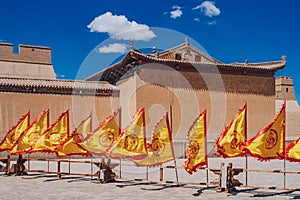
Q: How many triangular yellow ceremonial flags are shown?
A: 11